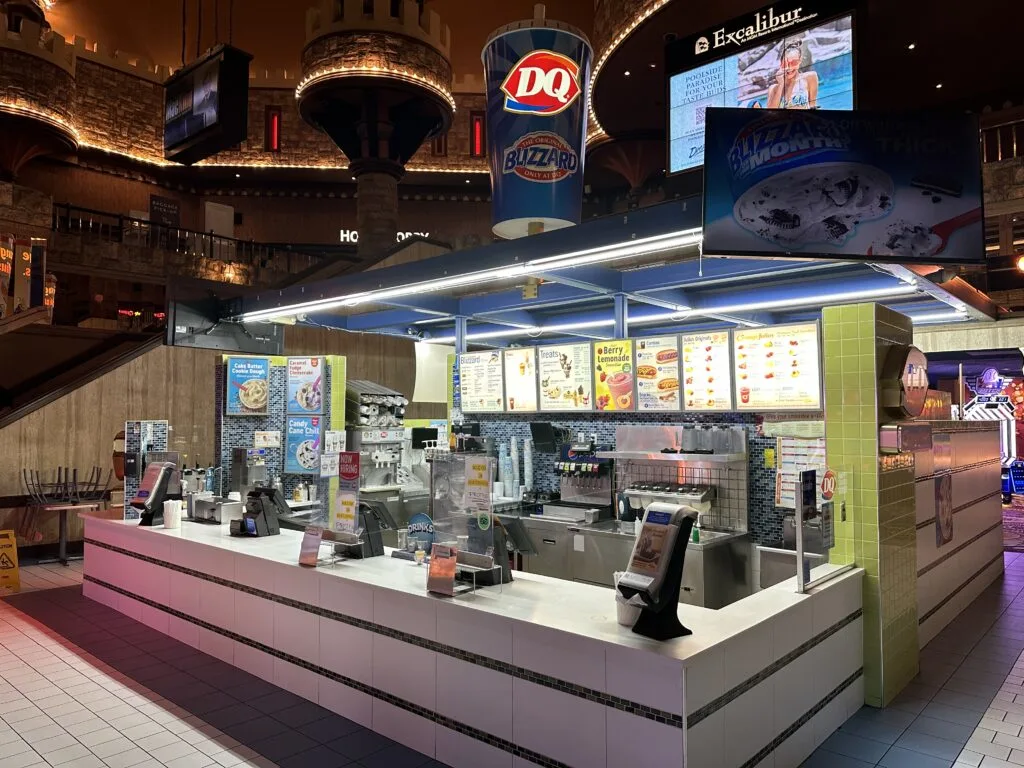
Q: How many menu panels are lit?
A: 7